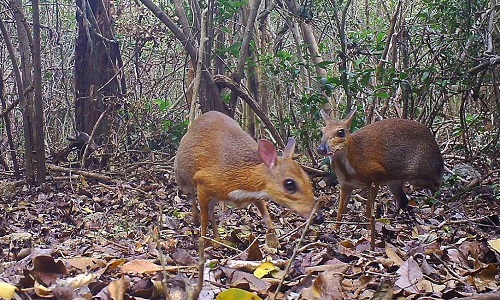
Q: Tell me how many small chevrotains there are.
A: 2